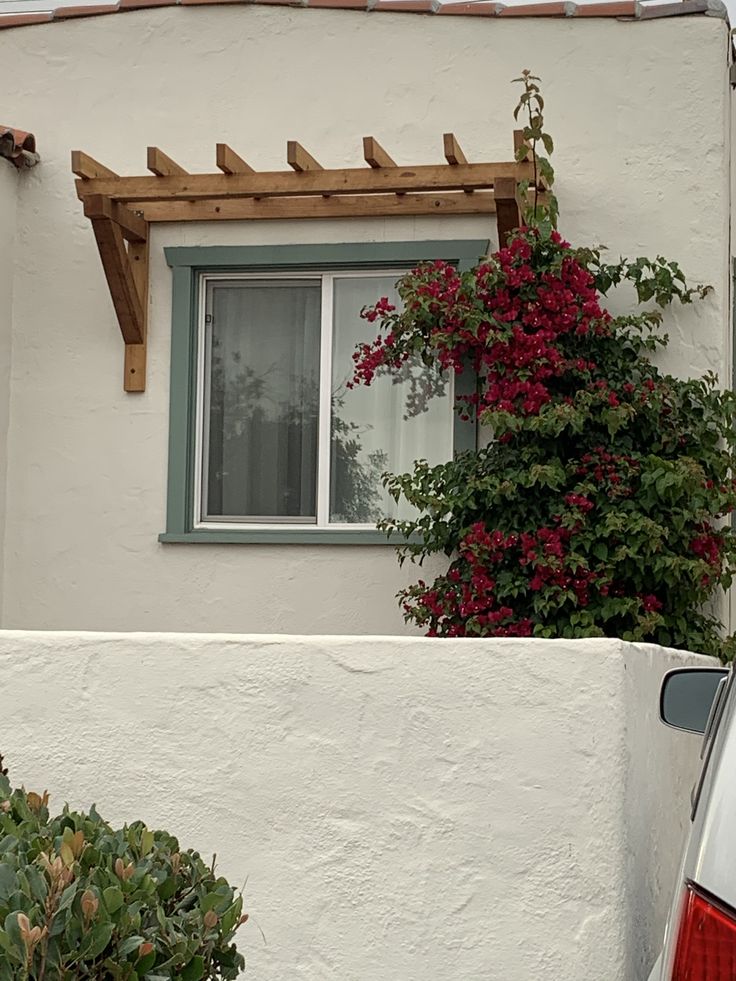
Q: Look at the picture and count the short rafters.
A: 7